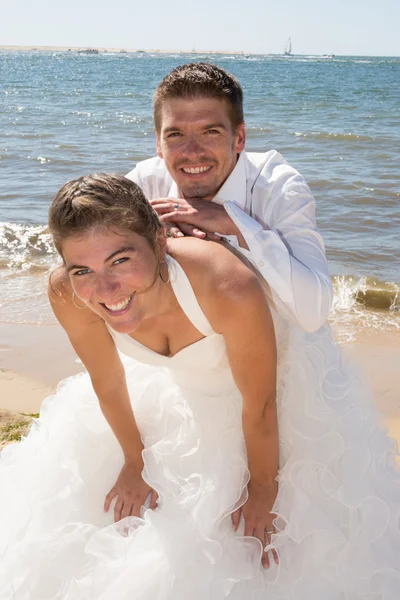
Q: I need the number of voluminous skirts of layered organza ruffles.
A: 1